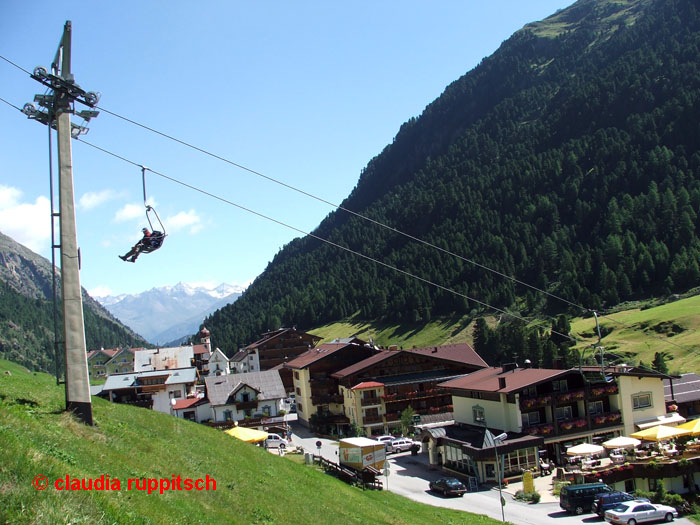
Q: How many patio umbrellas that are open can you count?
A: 5